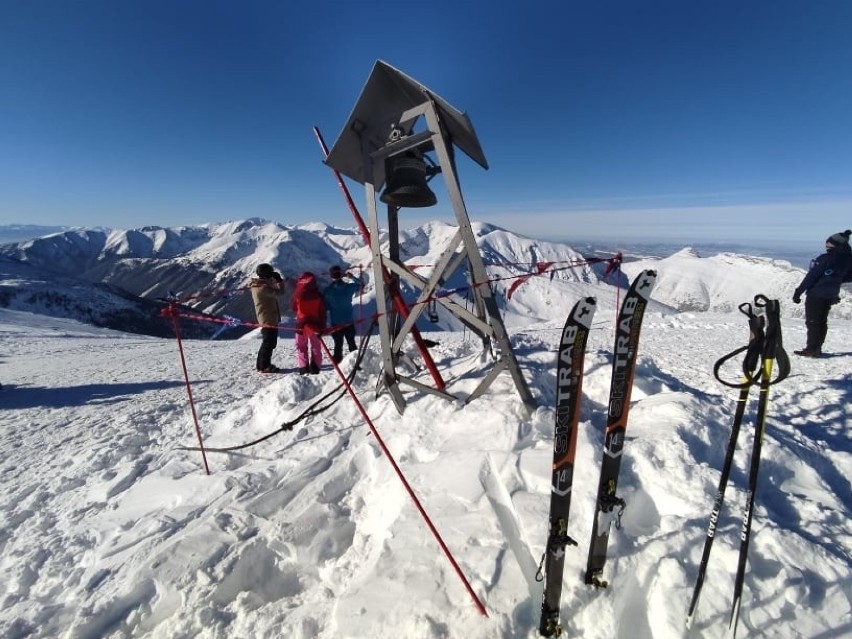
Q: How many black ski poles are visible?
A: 2